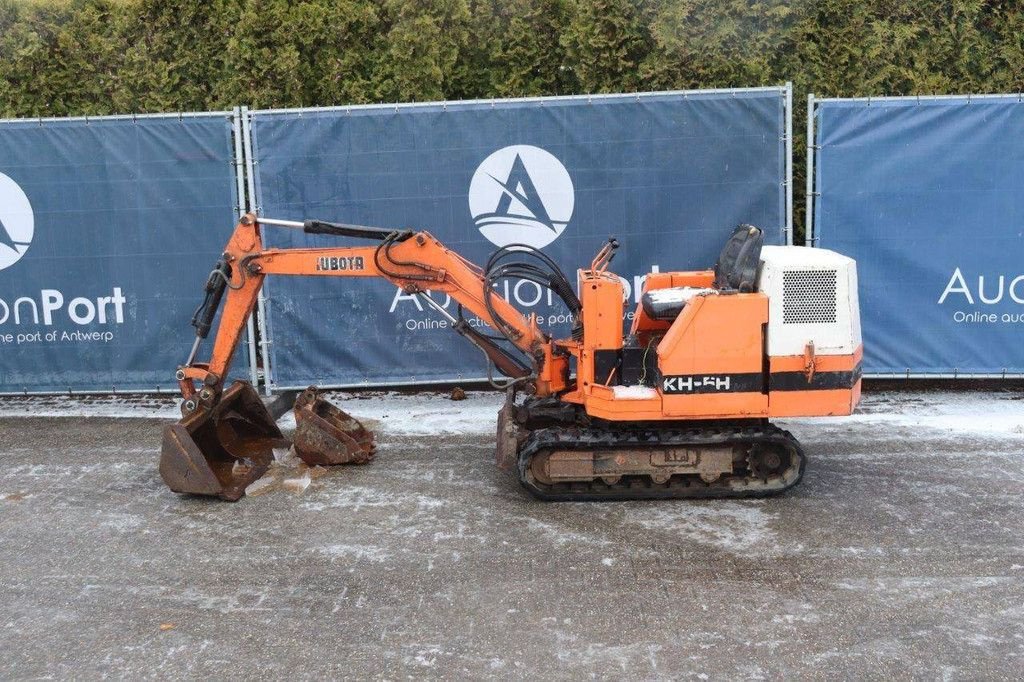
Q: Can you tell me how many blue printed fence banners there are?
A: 3